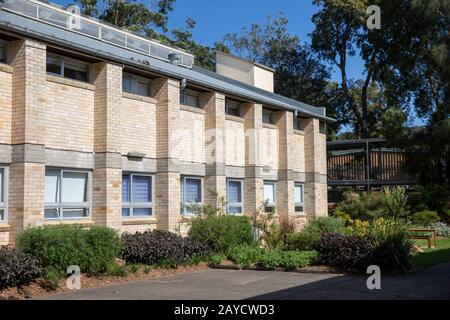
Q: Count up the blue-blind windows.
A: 3